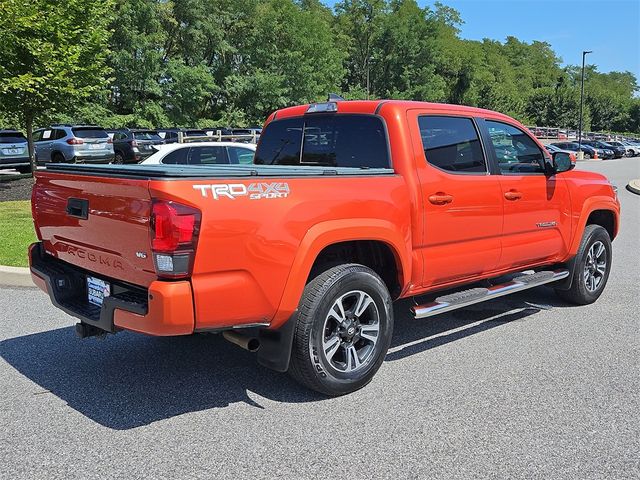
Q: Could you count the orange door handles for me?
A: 2